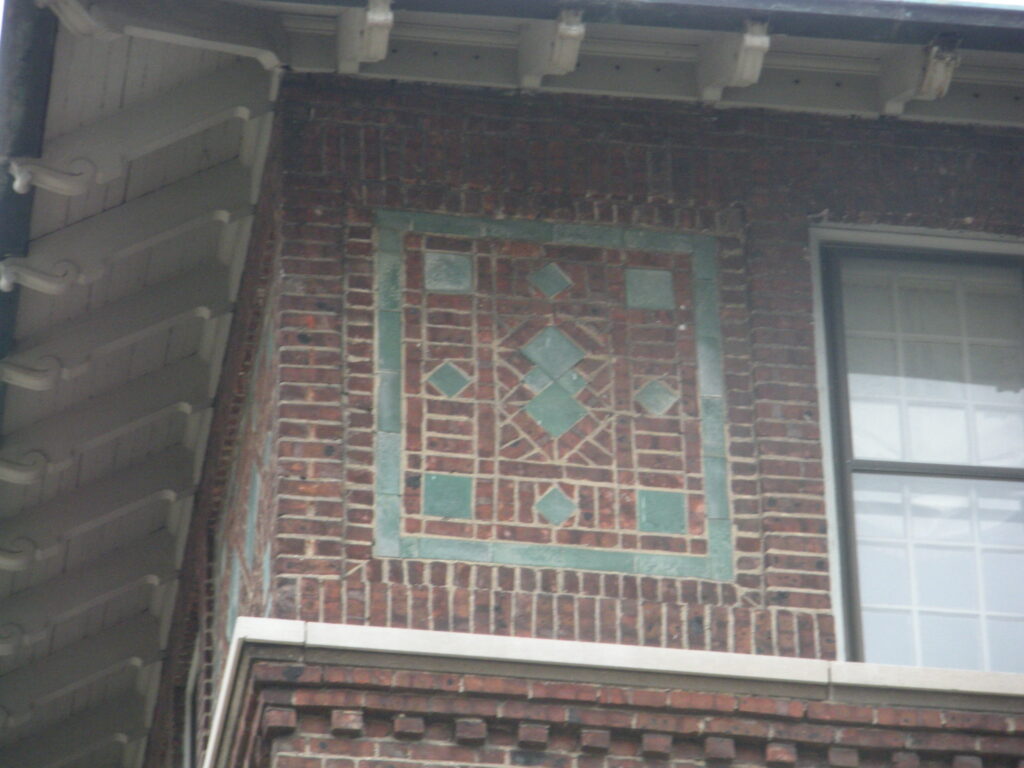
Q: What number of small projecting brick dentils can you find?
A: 12